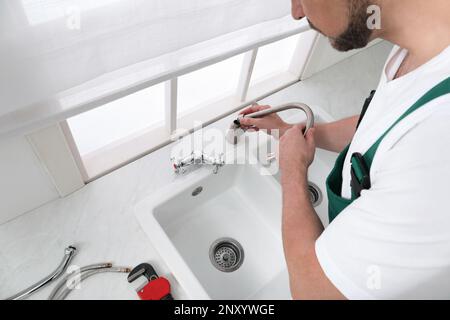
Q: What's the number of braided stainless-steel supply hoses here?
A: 2